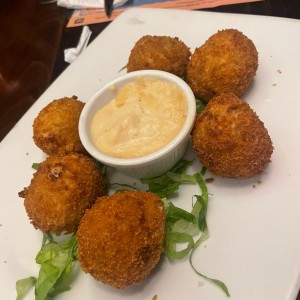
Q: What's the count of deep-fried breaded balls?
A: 6